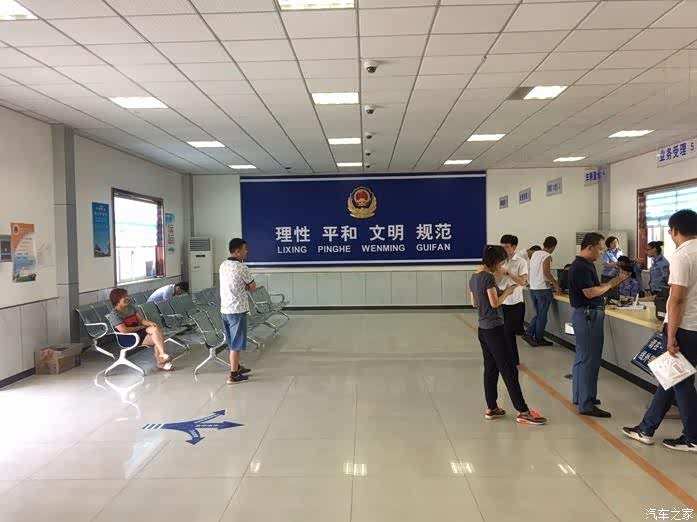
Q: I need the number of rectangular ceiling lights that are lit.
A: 13